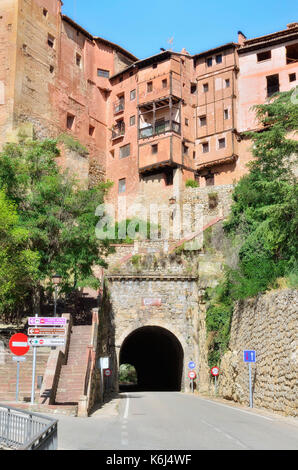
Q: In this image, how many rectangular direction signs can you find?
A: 3